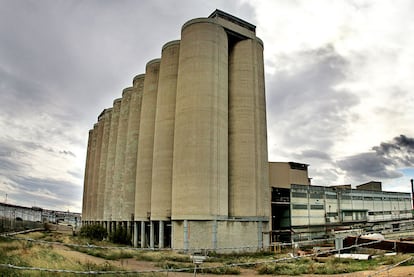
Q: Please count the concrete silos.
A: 11